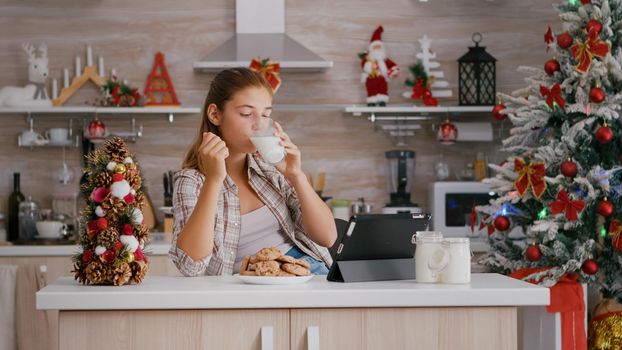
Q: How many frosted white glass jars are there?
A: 2